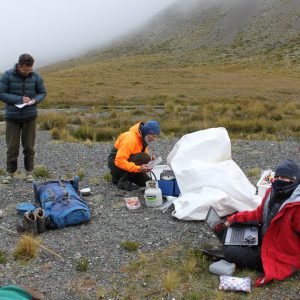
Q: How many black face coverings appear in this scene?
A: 1